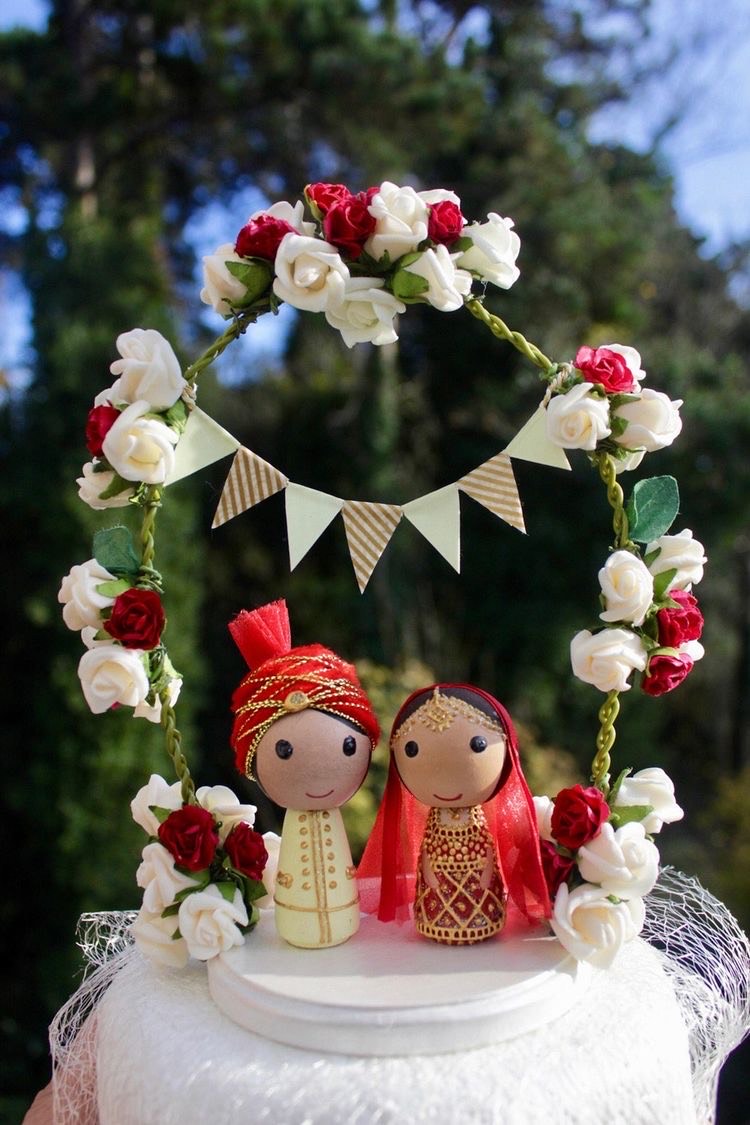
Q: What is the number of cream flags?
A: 4